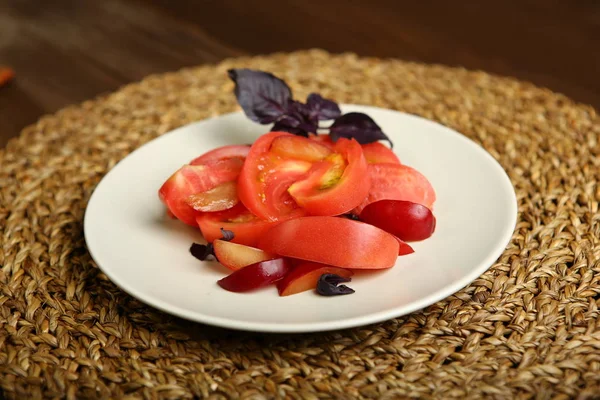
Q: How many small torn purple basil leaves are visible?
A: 3